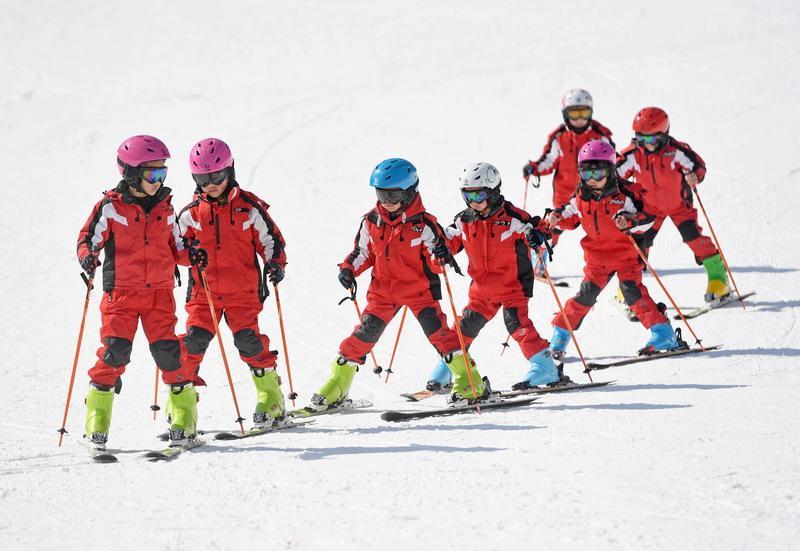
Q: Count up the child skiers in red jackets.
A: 7